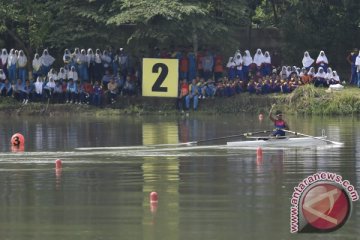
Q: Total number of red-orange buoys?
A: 5